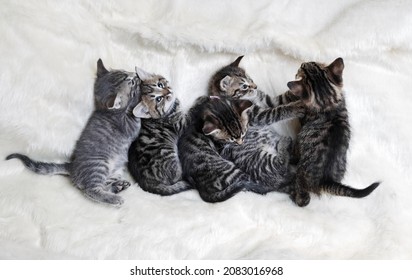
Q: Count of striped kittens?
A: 5